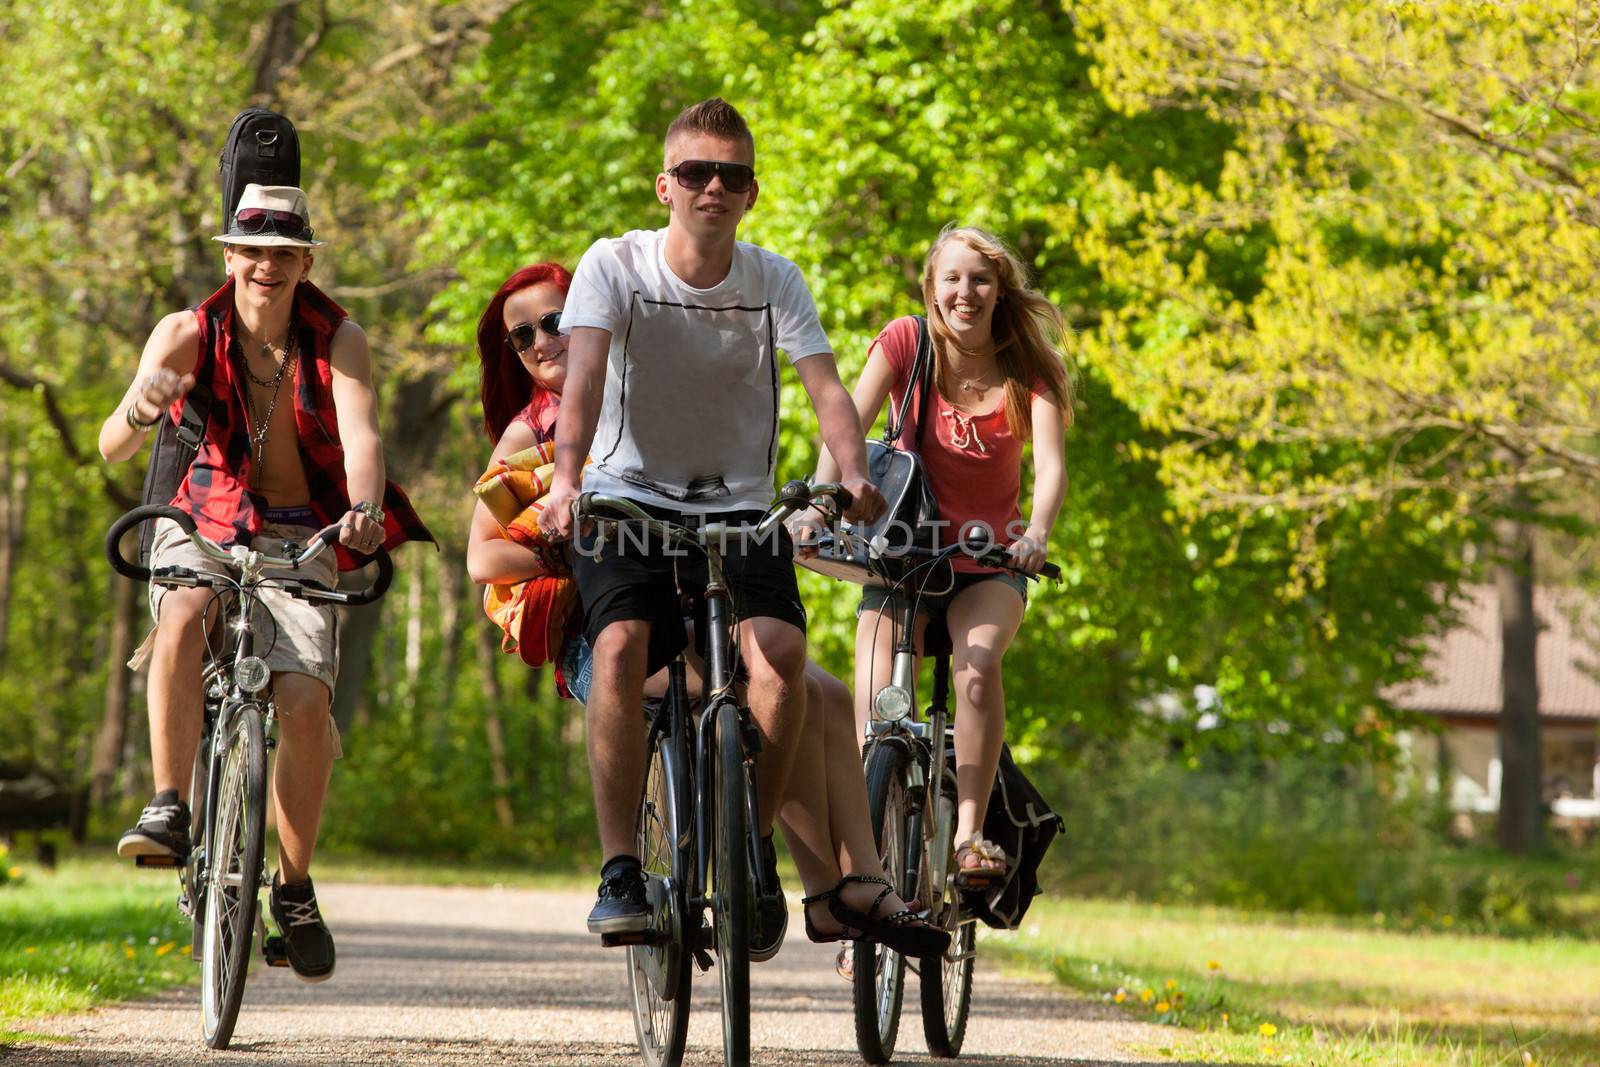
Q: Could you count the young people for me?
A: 4